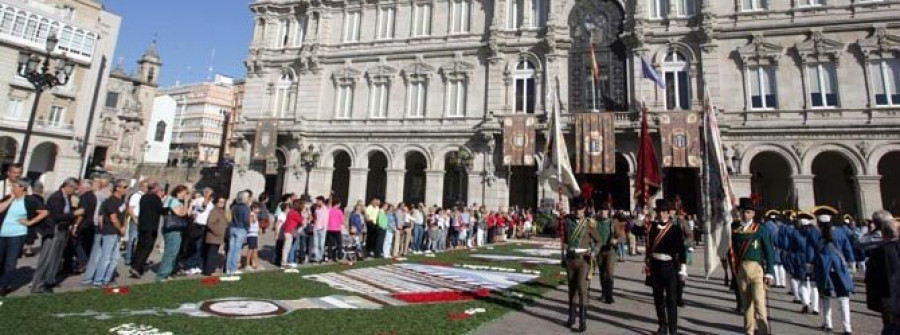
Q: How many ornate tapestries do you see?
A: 4